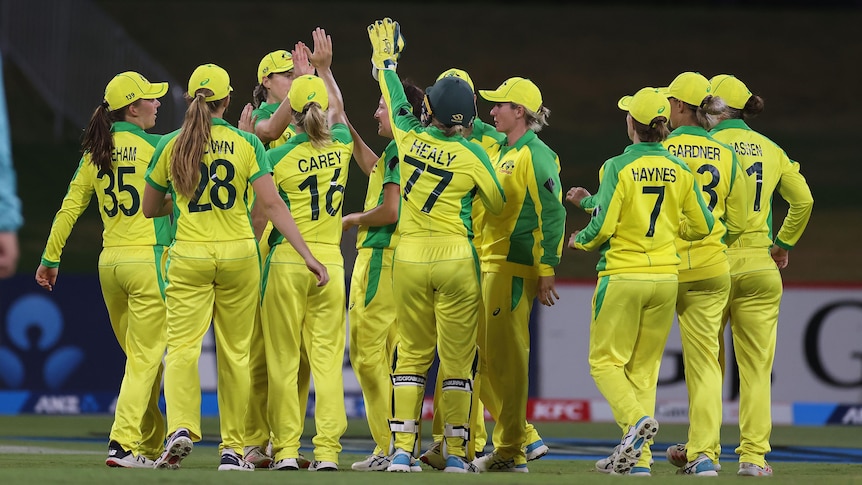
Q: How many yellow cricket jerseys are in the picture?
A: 11